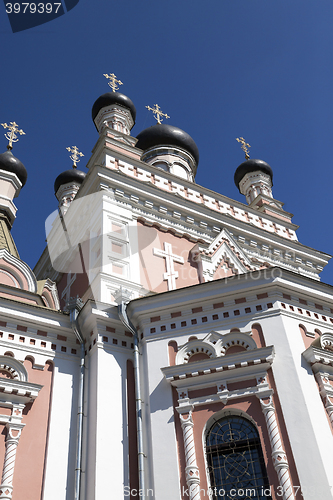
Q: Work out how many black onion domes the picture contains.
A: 5